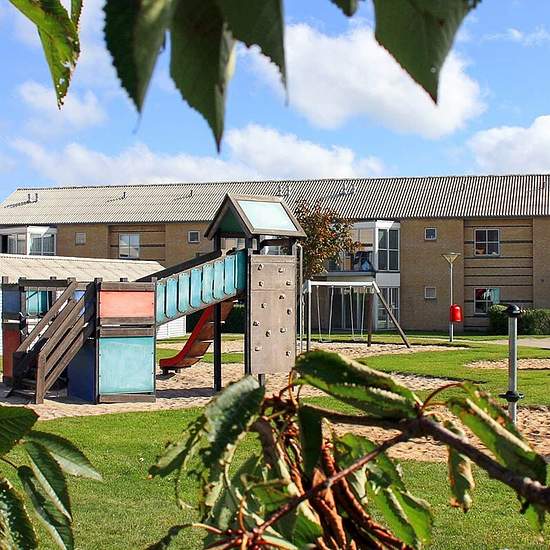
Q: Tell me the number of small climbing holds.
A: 12